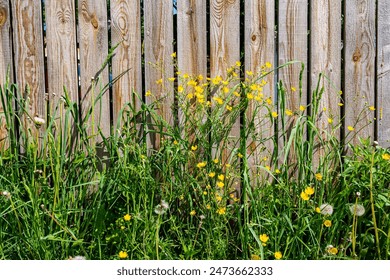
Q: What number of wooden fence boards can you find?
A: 13